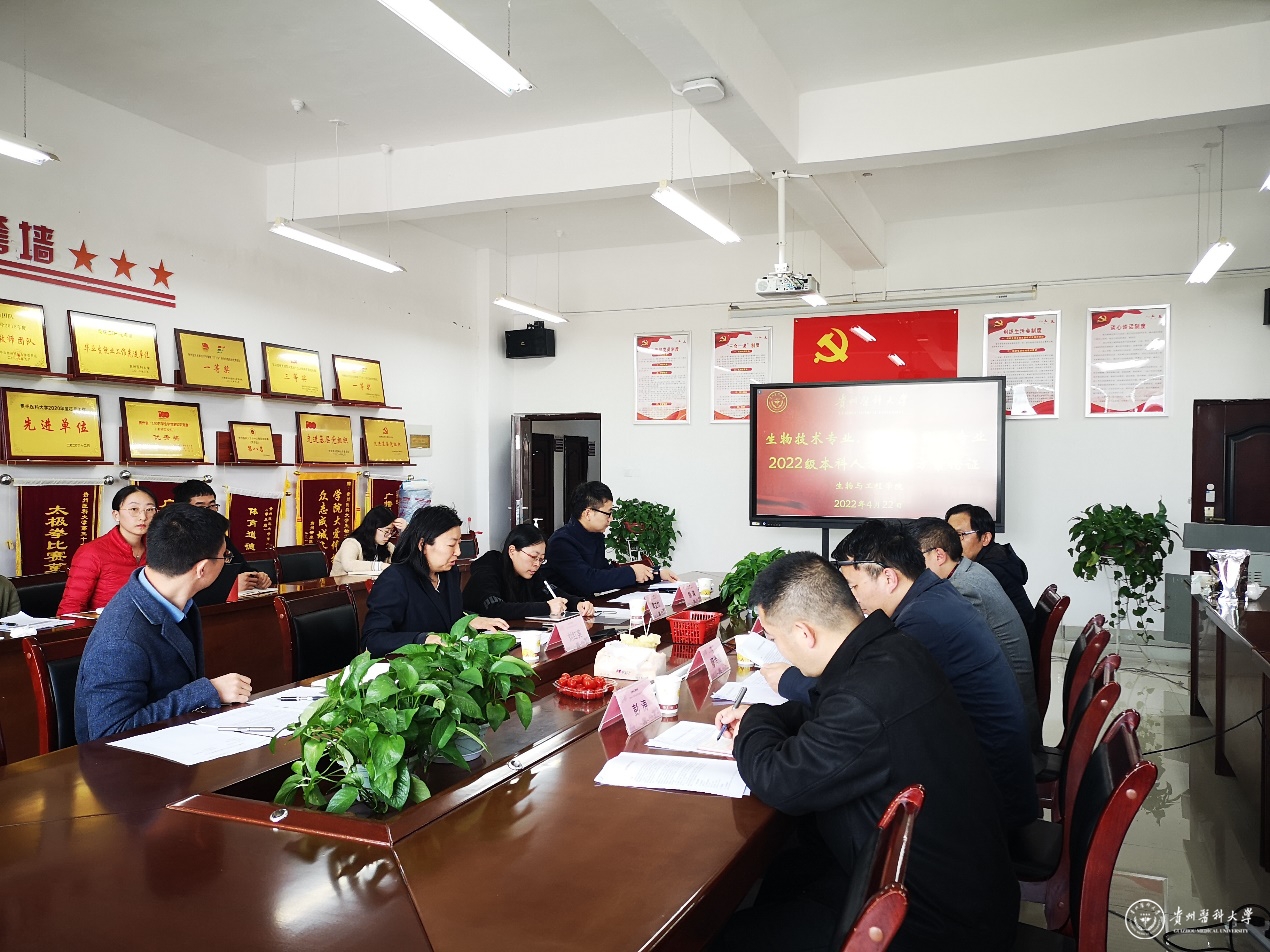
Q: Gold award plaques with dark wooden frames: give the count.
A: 10